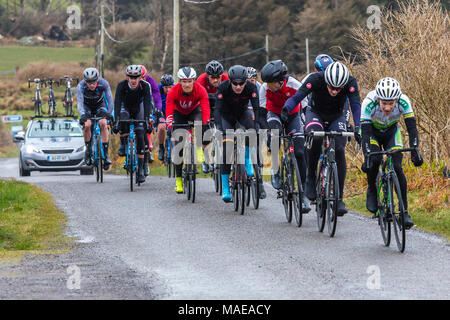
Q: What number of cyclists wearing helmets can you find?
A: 12